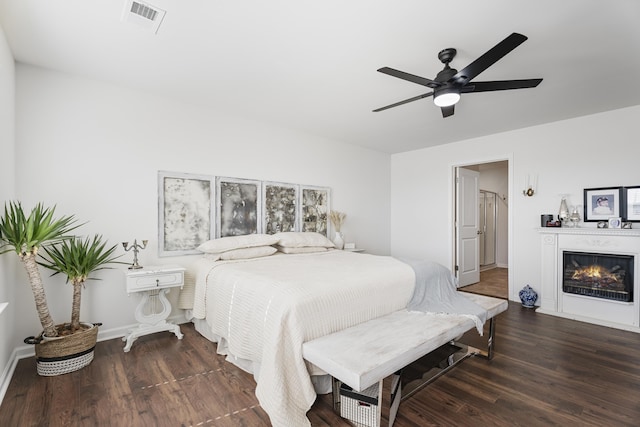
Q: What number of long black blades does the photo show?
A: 5